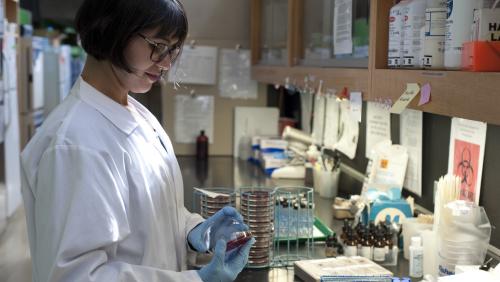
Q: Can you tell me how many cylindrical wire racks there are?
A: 3